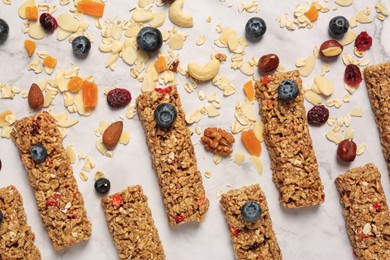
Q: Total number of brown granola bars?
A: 8